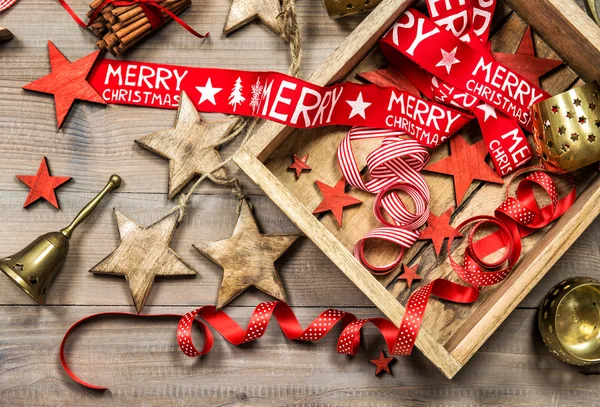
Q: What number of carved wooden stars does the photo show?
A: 4